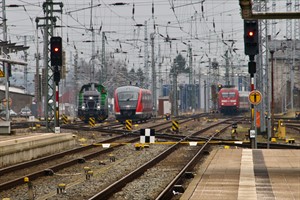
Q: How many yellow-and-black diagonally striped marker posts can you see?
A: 4